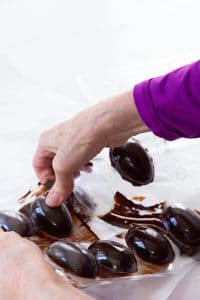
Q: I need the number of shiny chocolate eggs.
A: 7